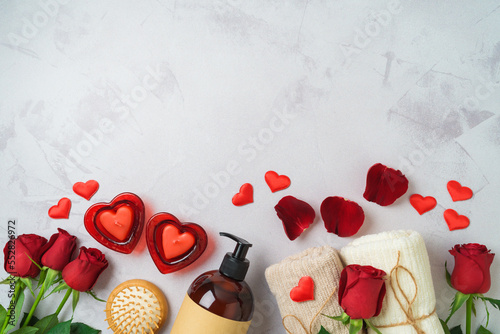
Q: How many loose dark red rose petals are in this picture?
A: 3